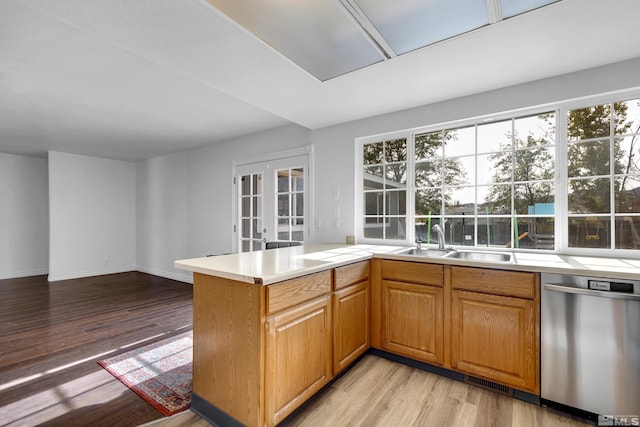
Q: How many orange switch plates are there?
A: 0